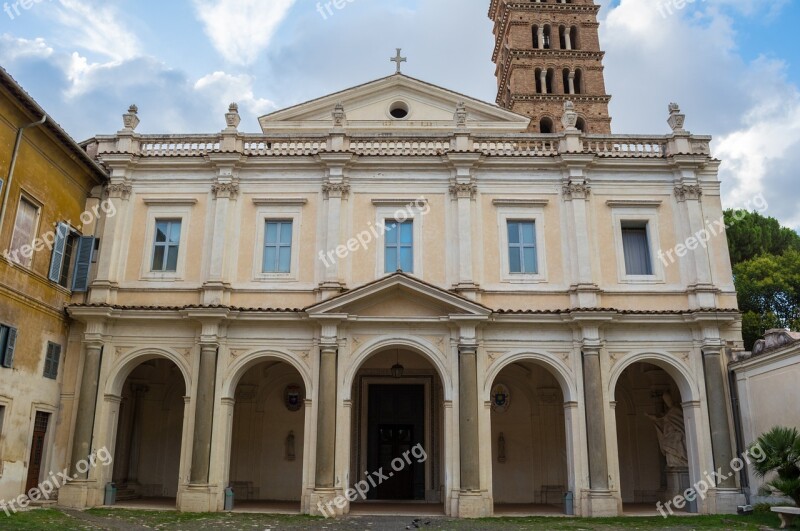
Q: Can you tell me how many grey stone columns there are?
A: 6